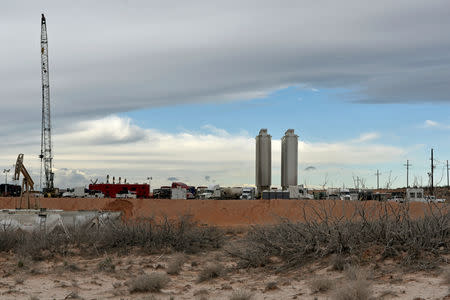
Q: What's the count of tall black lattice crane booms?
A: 1